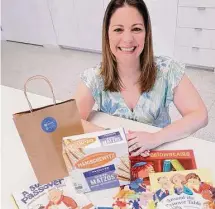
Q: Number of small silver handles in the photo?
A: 3